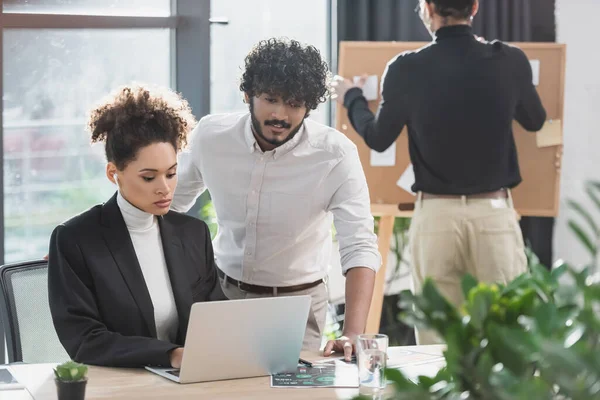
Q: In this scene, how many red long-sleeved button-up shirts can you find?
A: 0